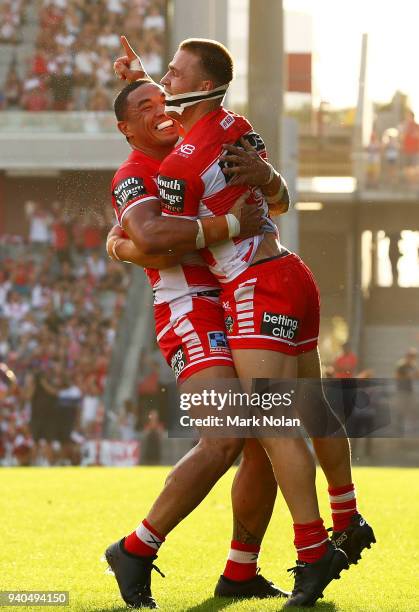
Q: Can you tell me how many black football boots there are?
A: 4